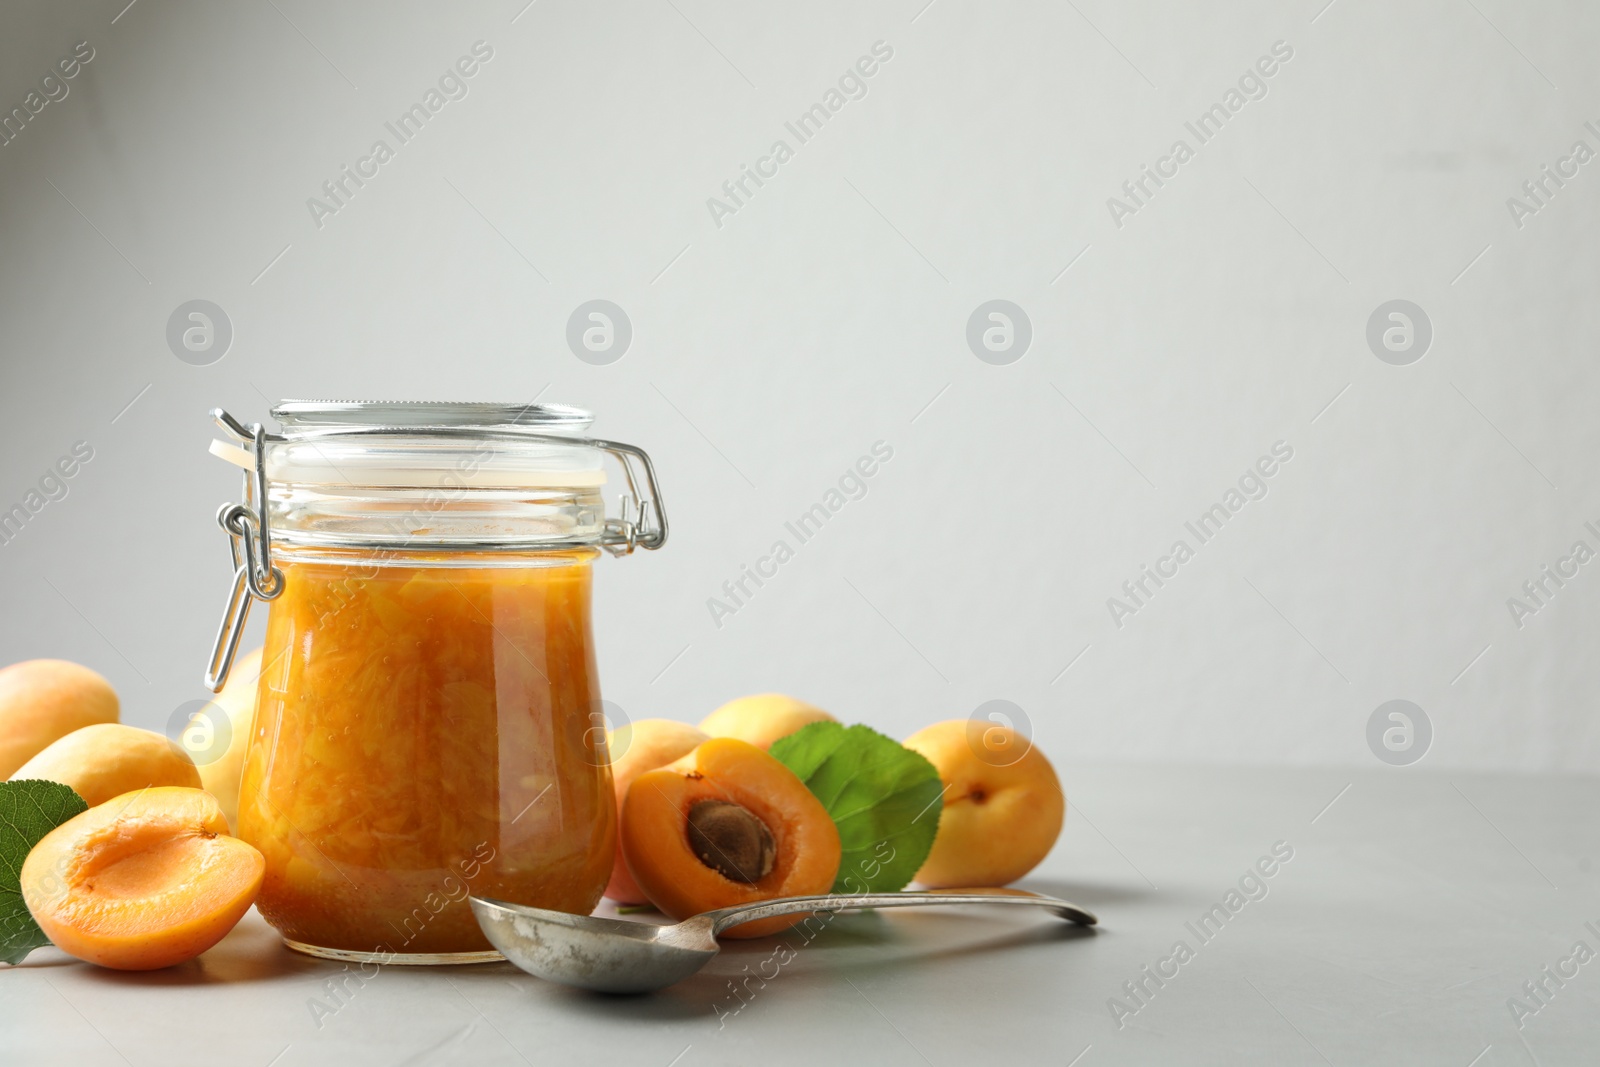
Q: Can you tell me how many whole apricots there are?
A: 6